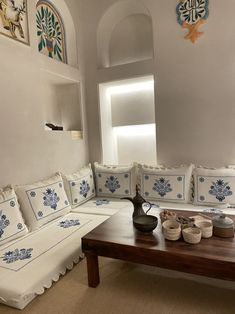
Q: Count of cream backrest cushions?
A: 6